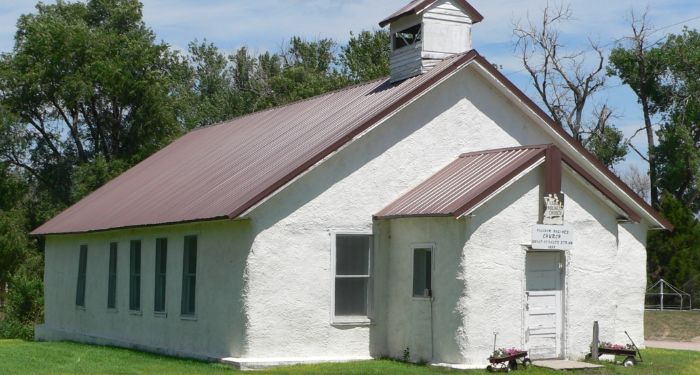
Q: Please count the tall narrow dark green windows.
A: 5